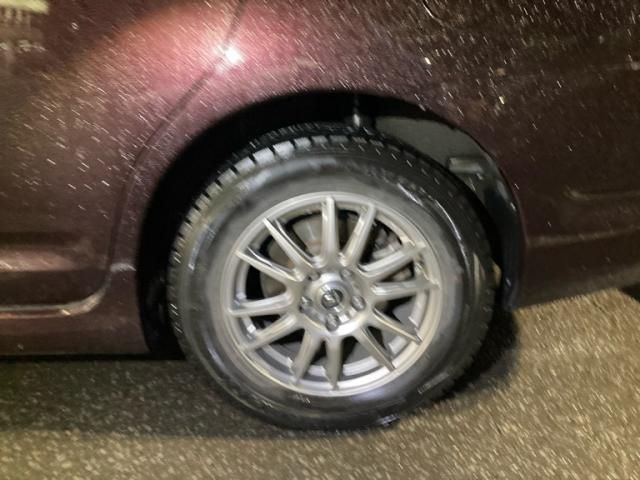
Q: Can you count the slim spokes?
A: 12